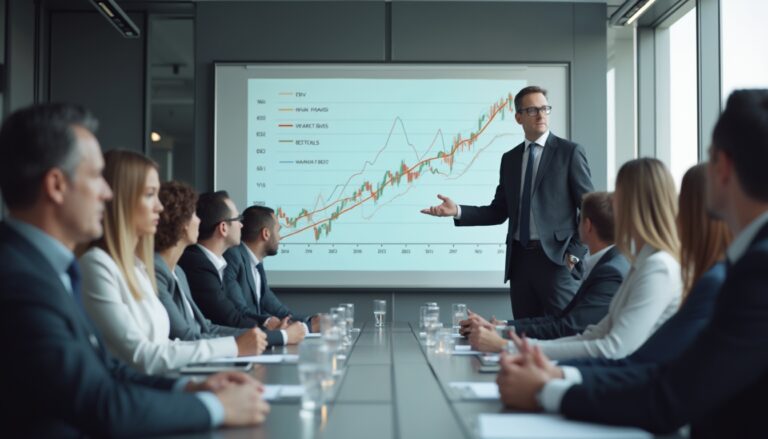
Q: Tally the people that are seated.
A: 9